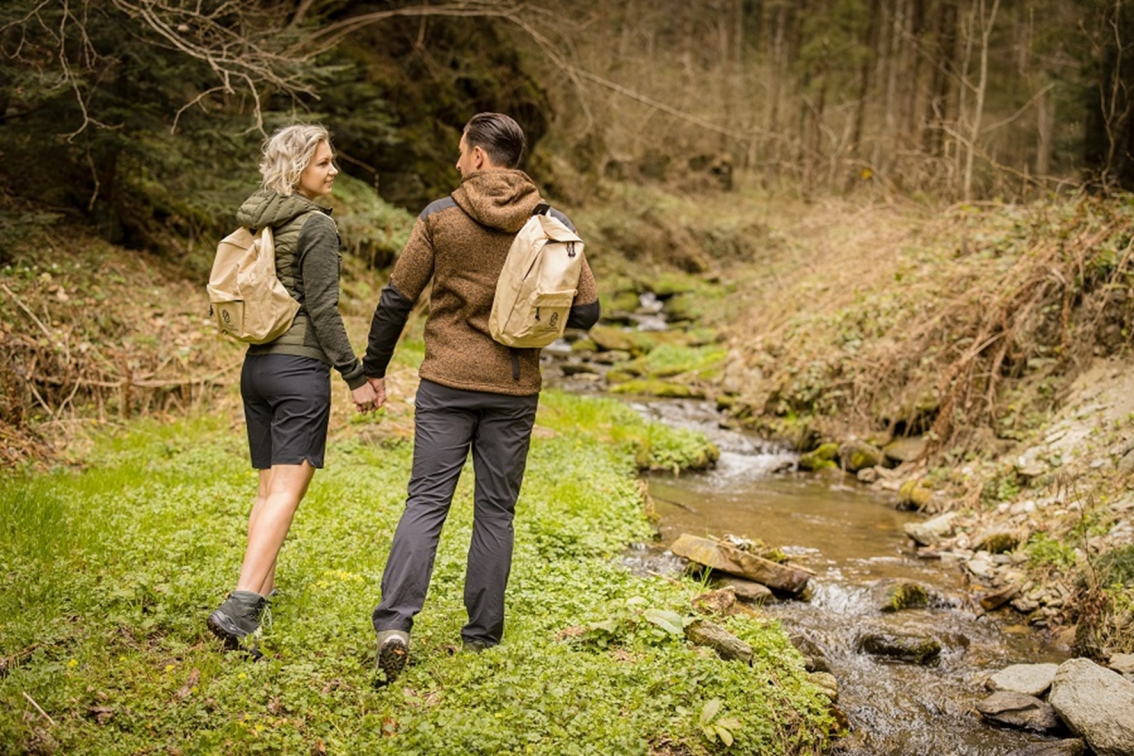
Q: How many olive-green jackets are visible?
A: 1